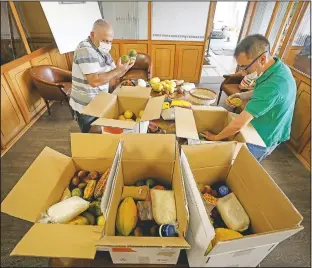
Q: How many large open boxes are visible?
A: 5